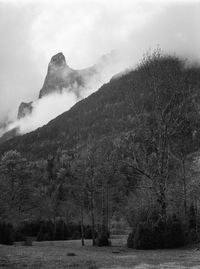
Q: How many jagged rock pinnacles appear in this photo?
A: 2